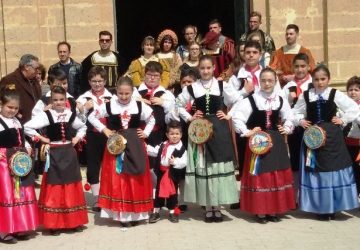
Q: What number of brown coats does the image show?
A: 1